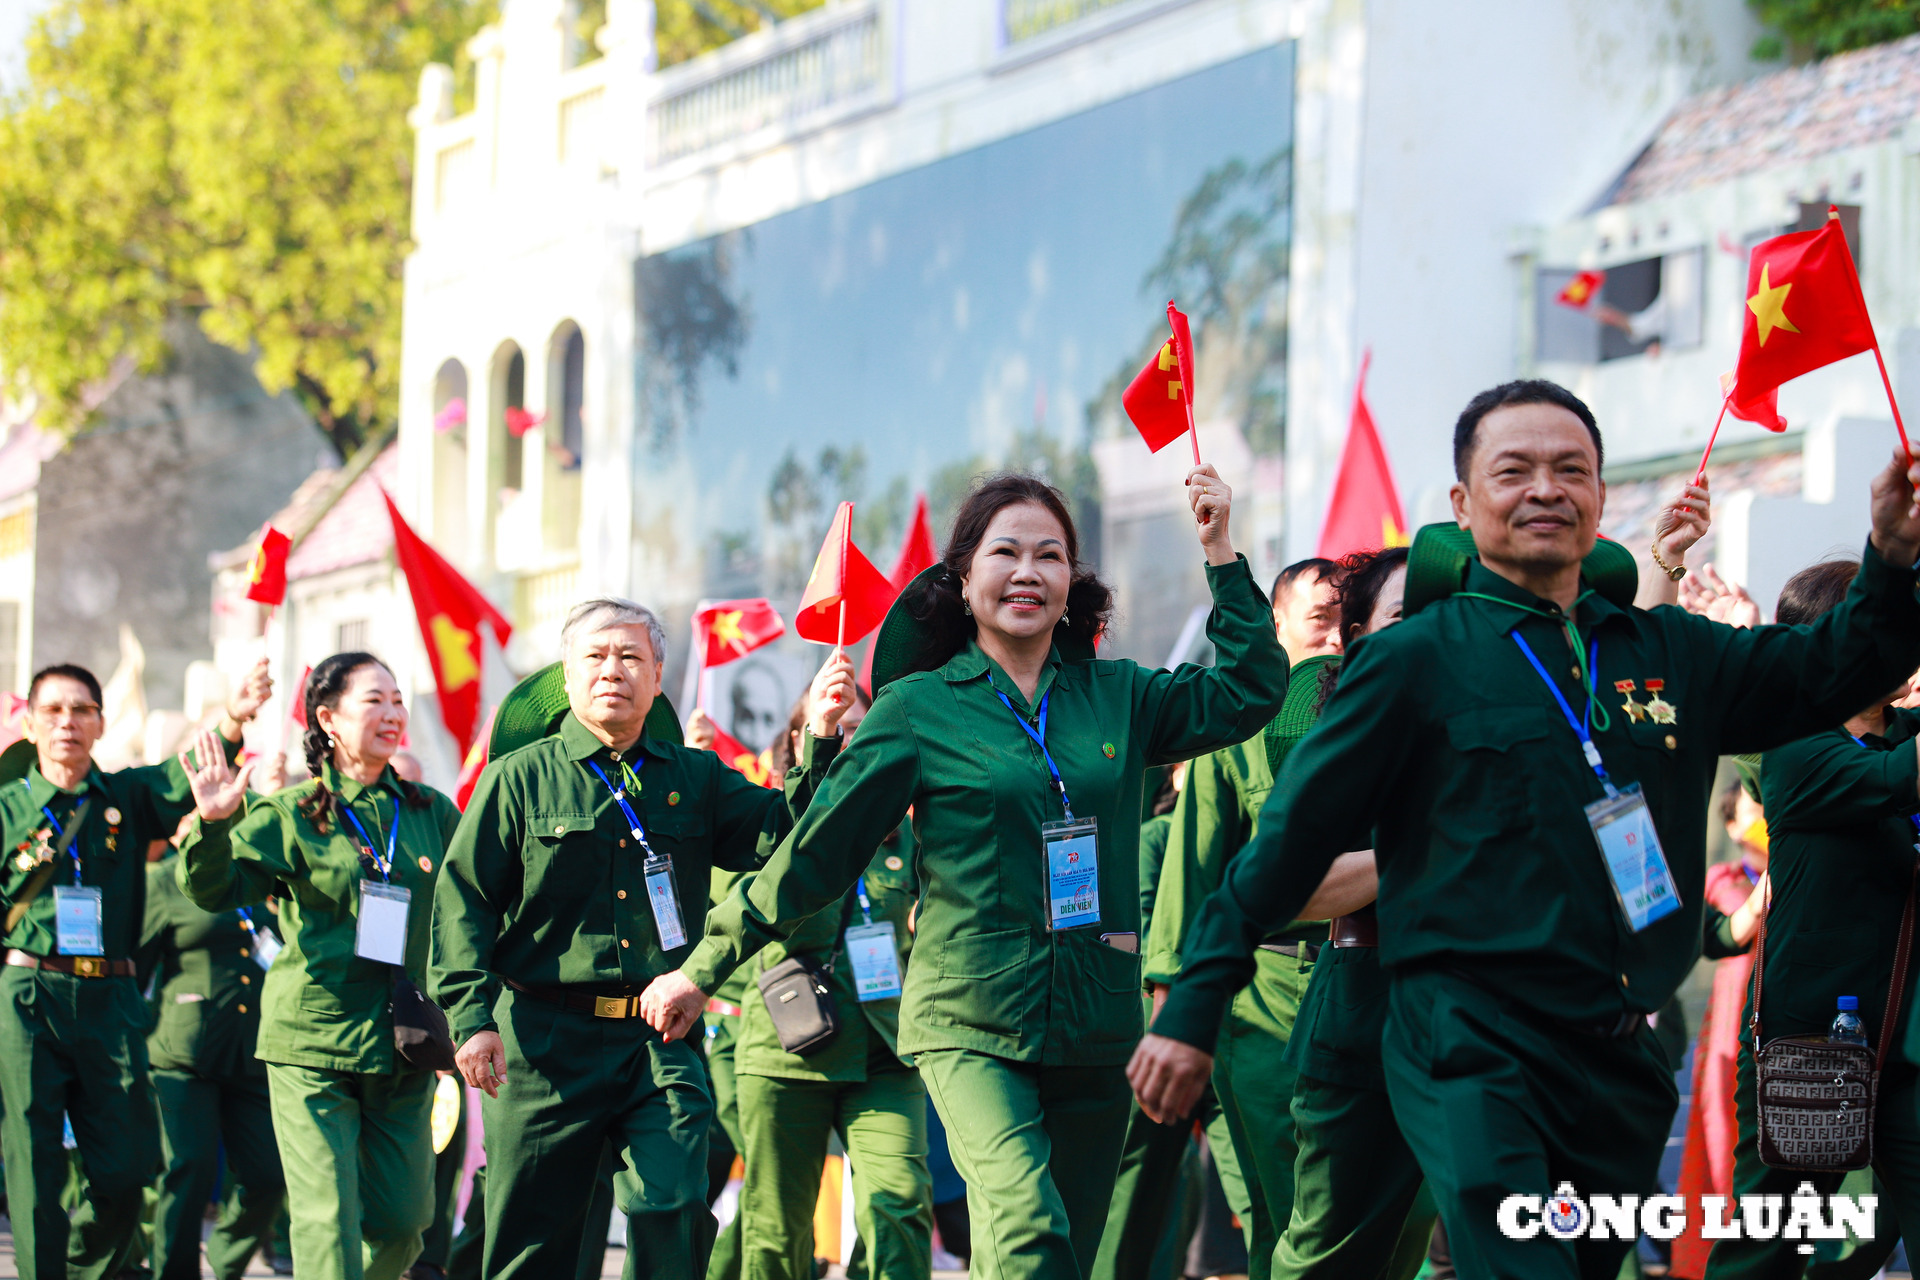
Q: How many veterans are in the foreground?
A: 5